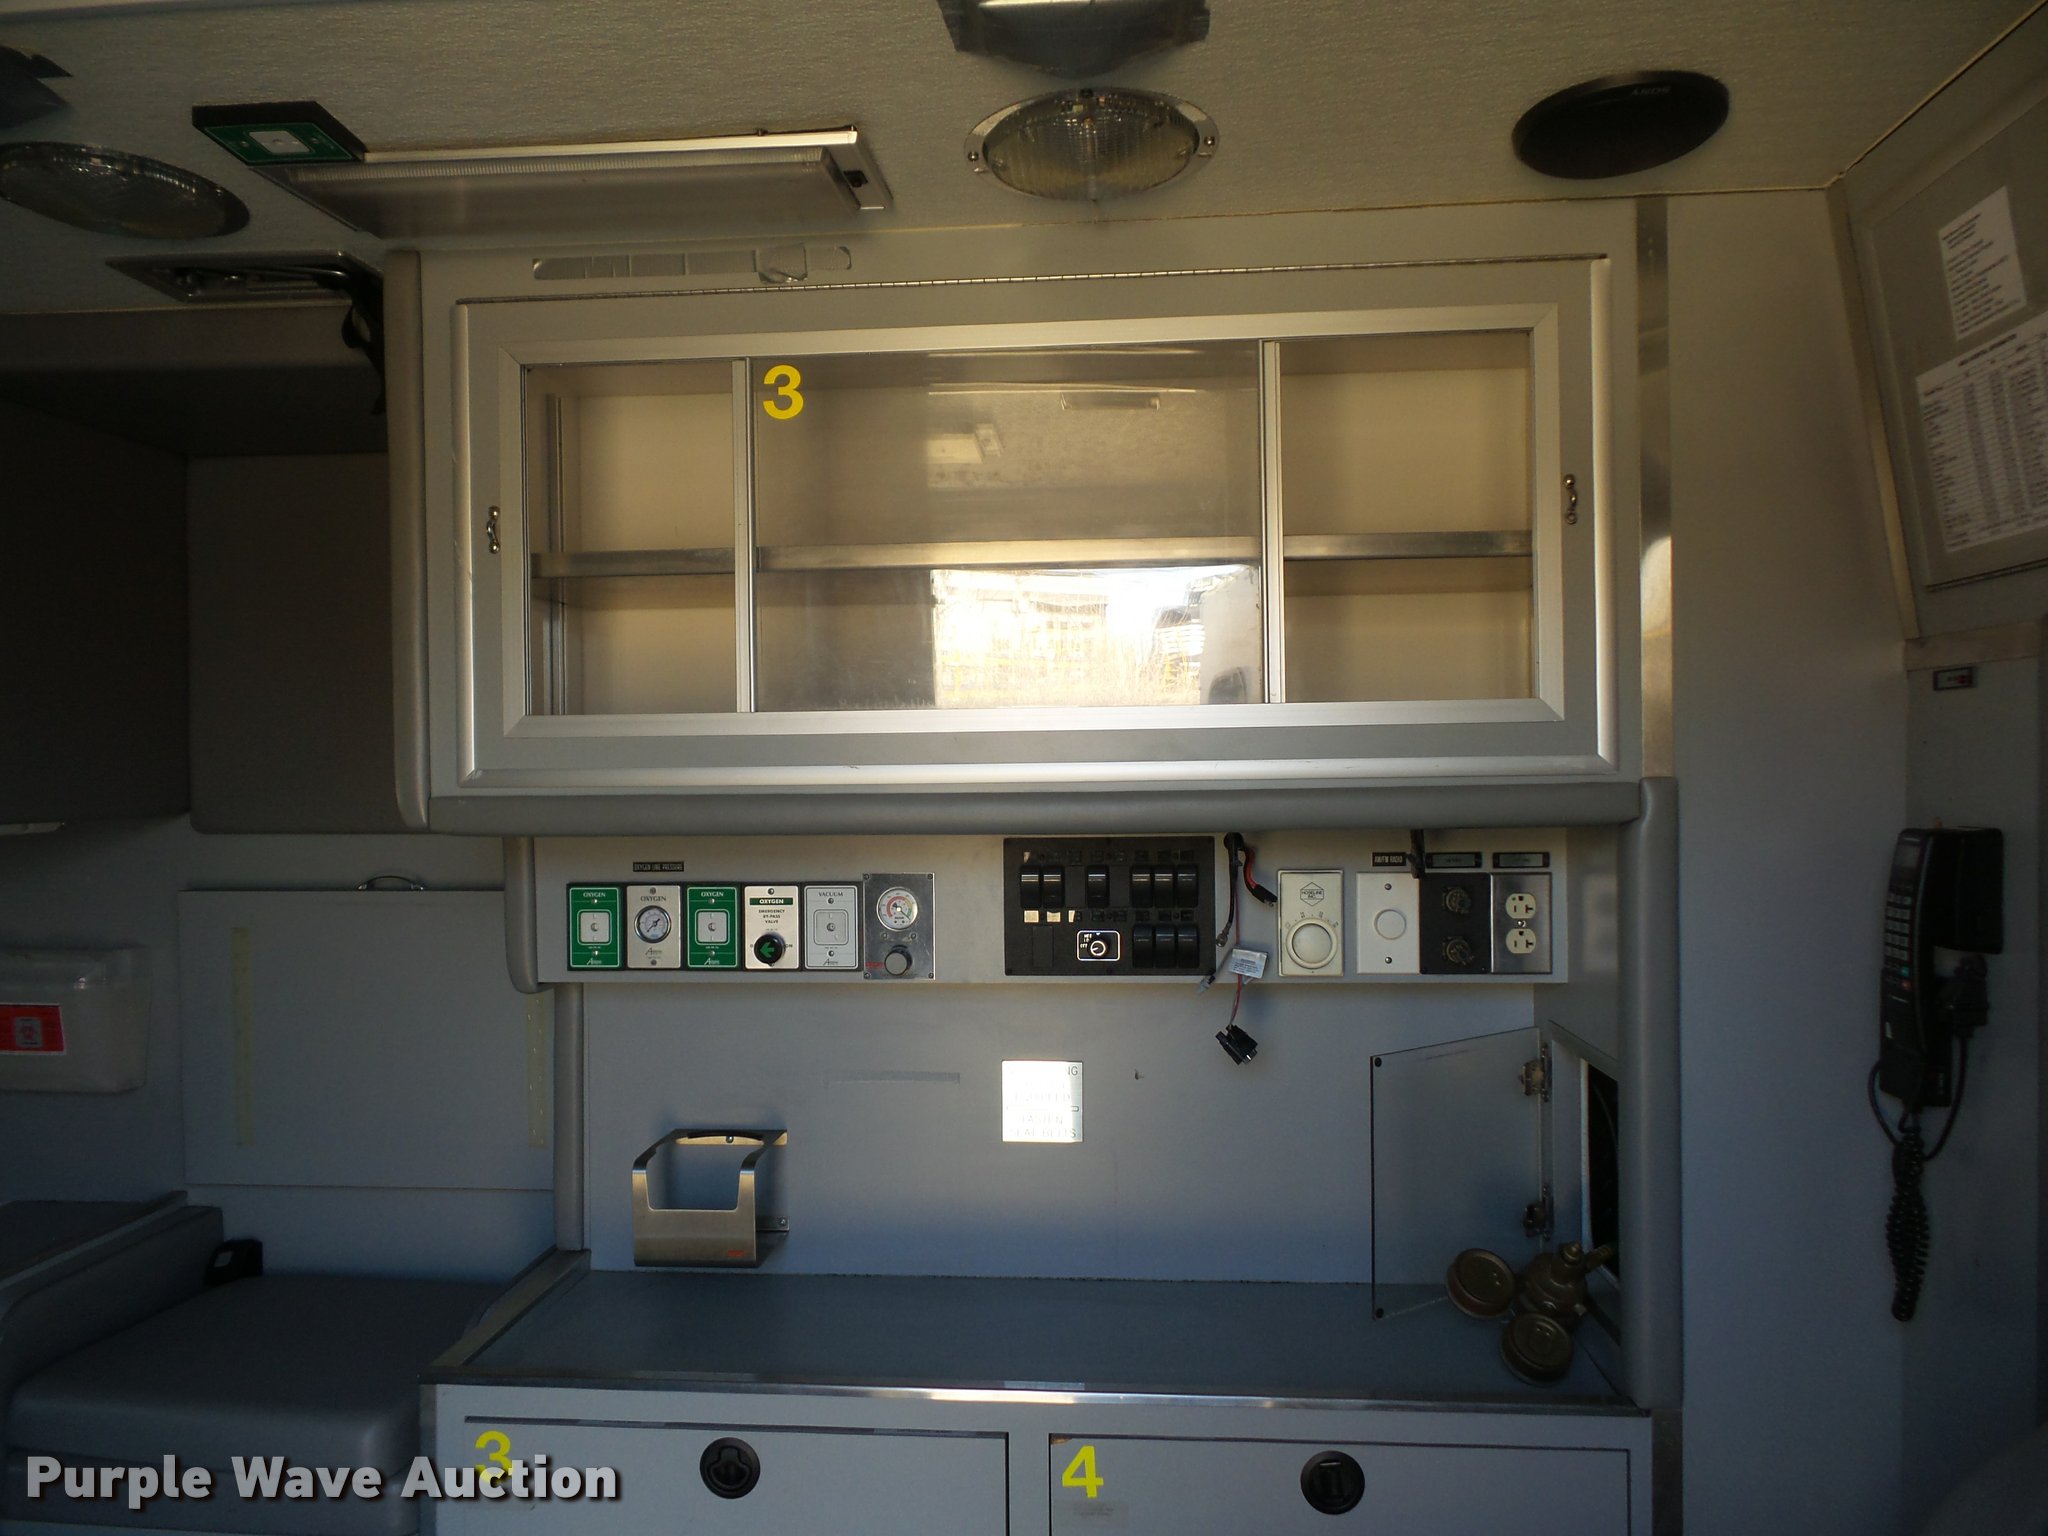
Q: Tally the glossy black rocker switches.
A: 9